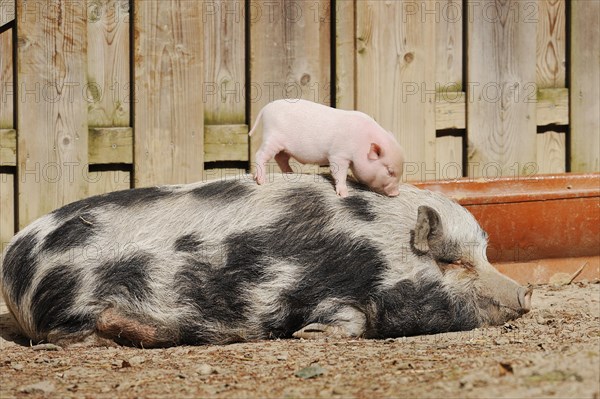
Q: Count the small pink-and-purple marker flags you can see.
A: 0